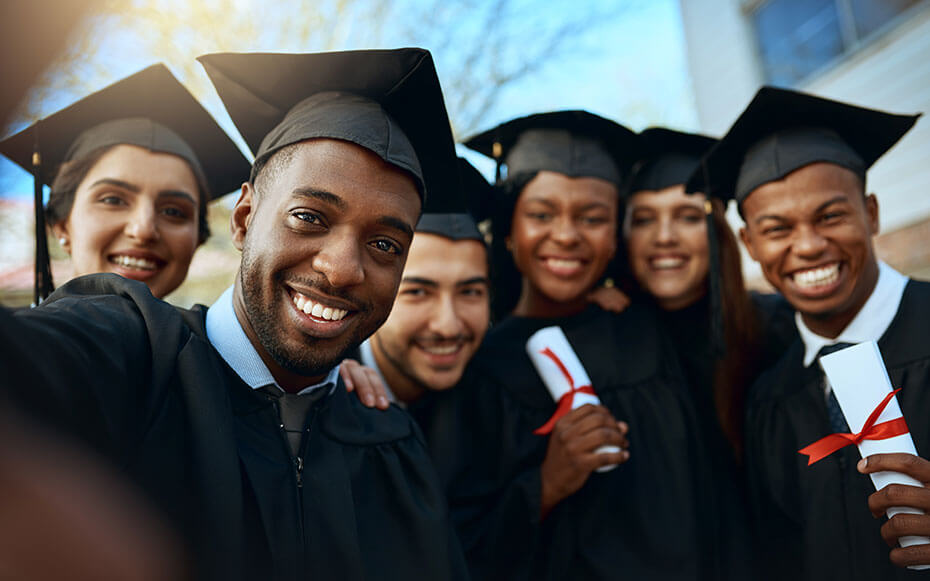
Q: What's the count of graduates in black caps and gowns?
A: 6